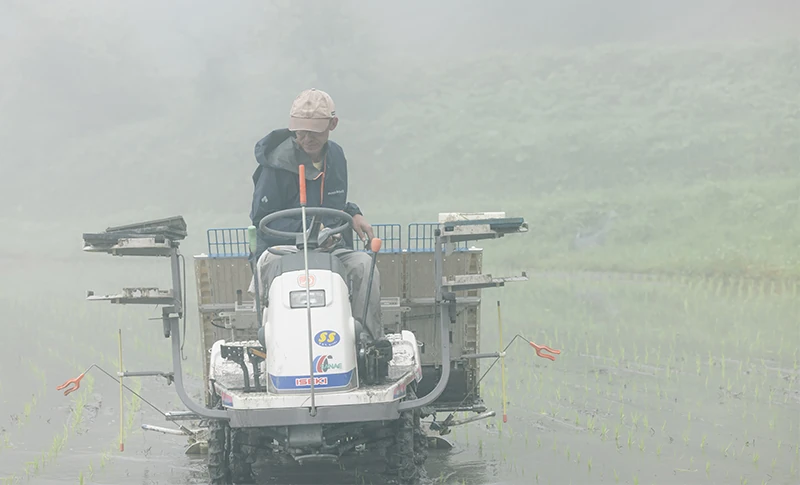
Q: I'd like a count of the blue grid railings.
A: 3